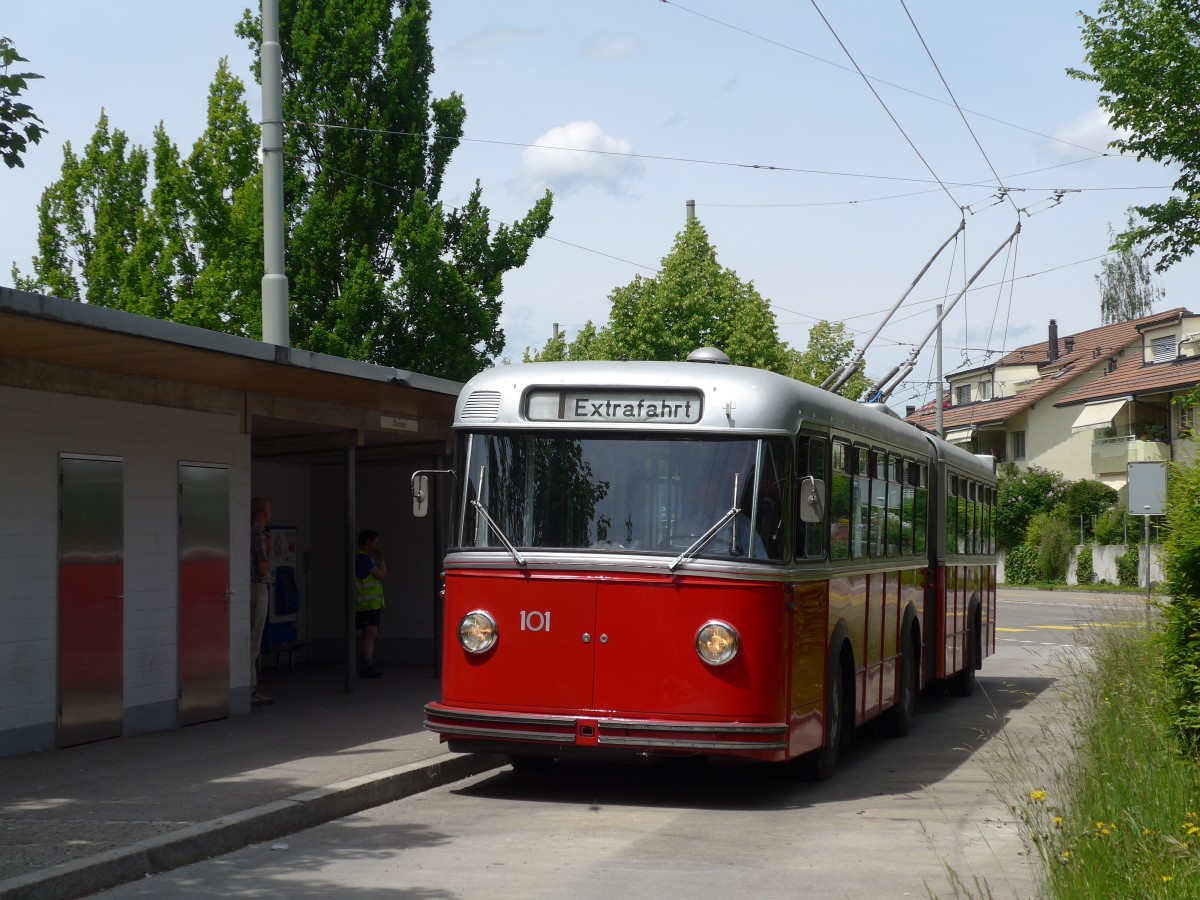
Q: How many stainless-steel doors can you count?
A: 2